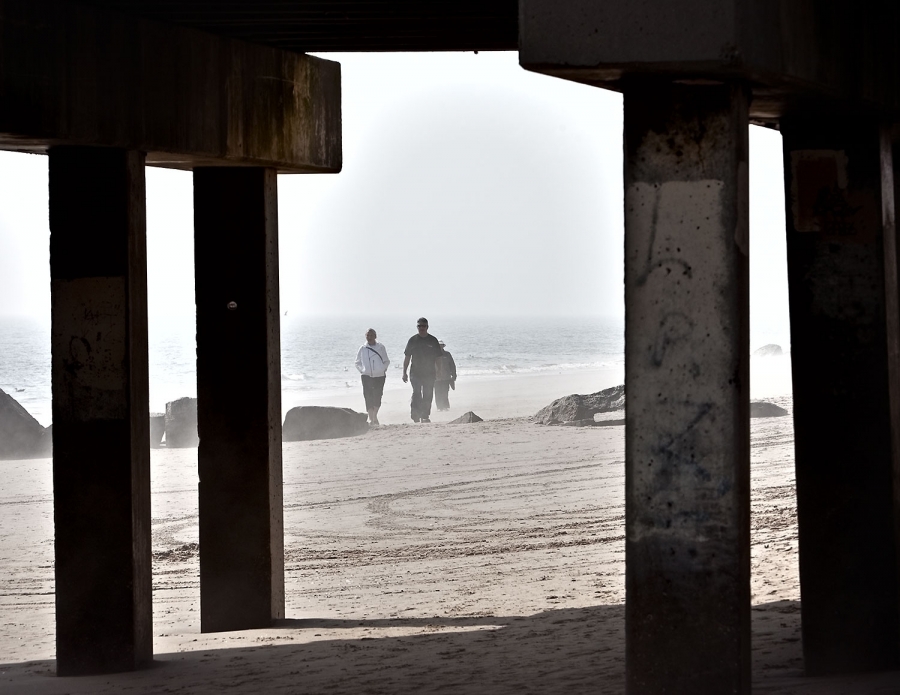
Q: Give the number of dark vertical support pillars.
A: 4